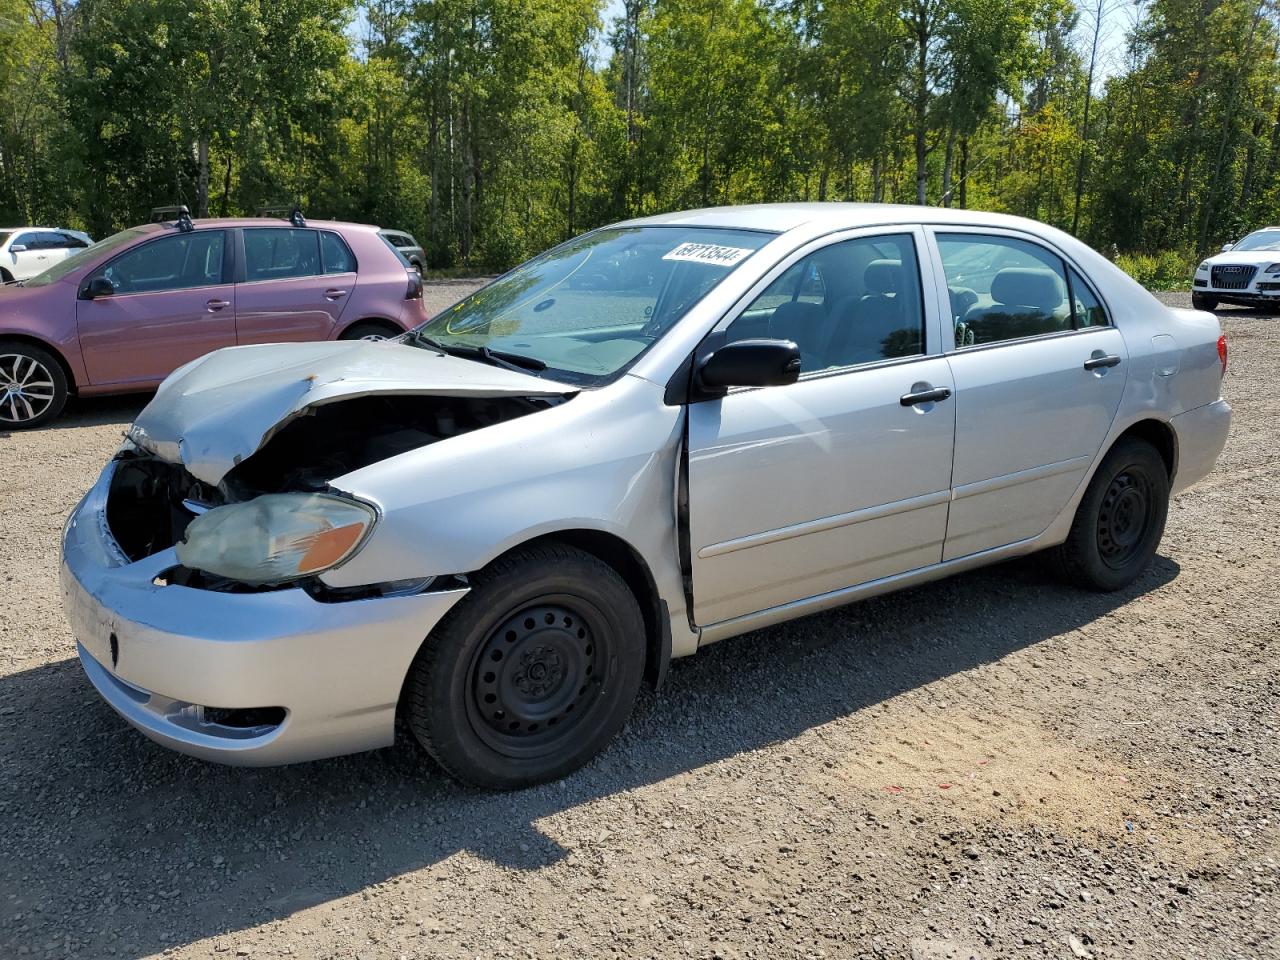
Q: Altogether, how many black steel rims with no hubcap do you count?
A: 2